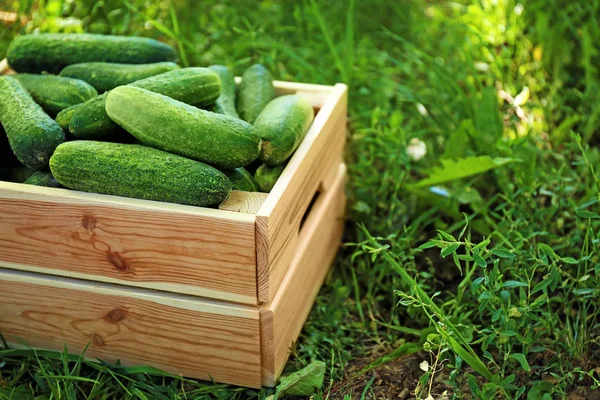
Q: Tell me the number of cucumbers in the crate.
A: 14